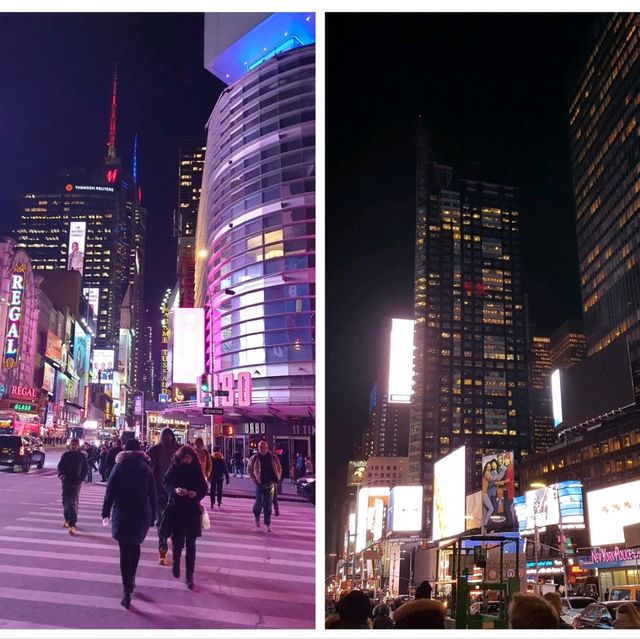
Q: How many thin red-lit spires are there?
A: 1